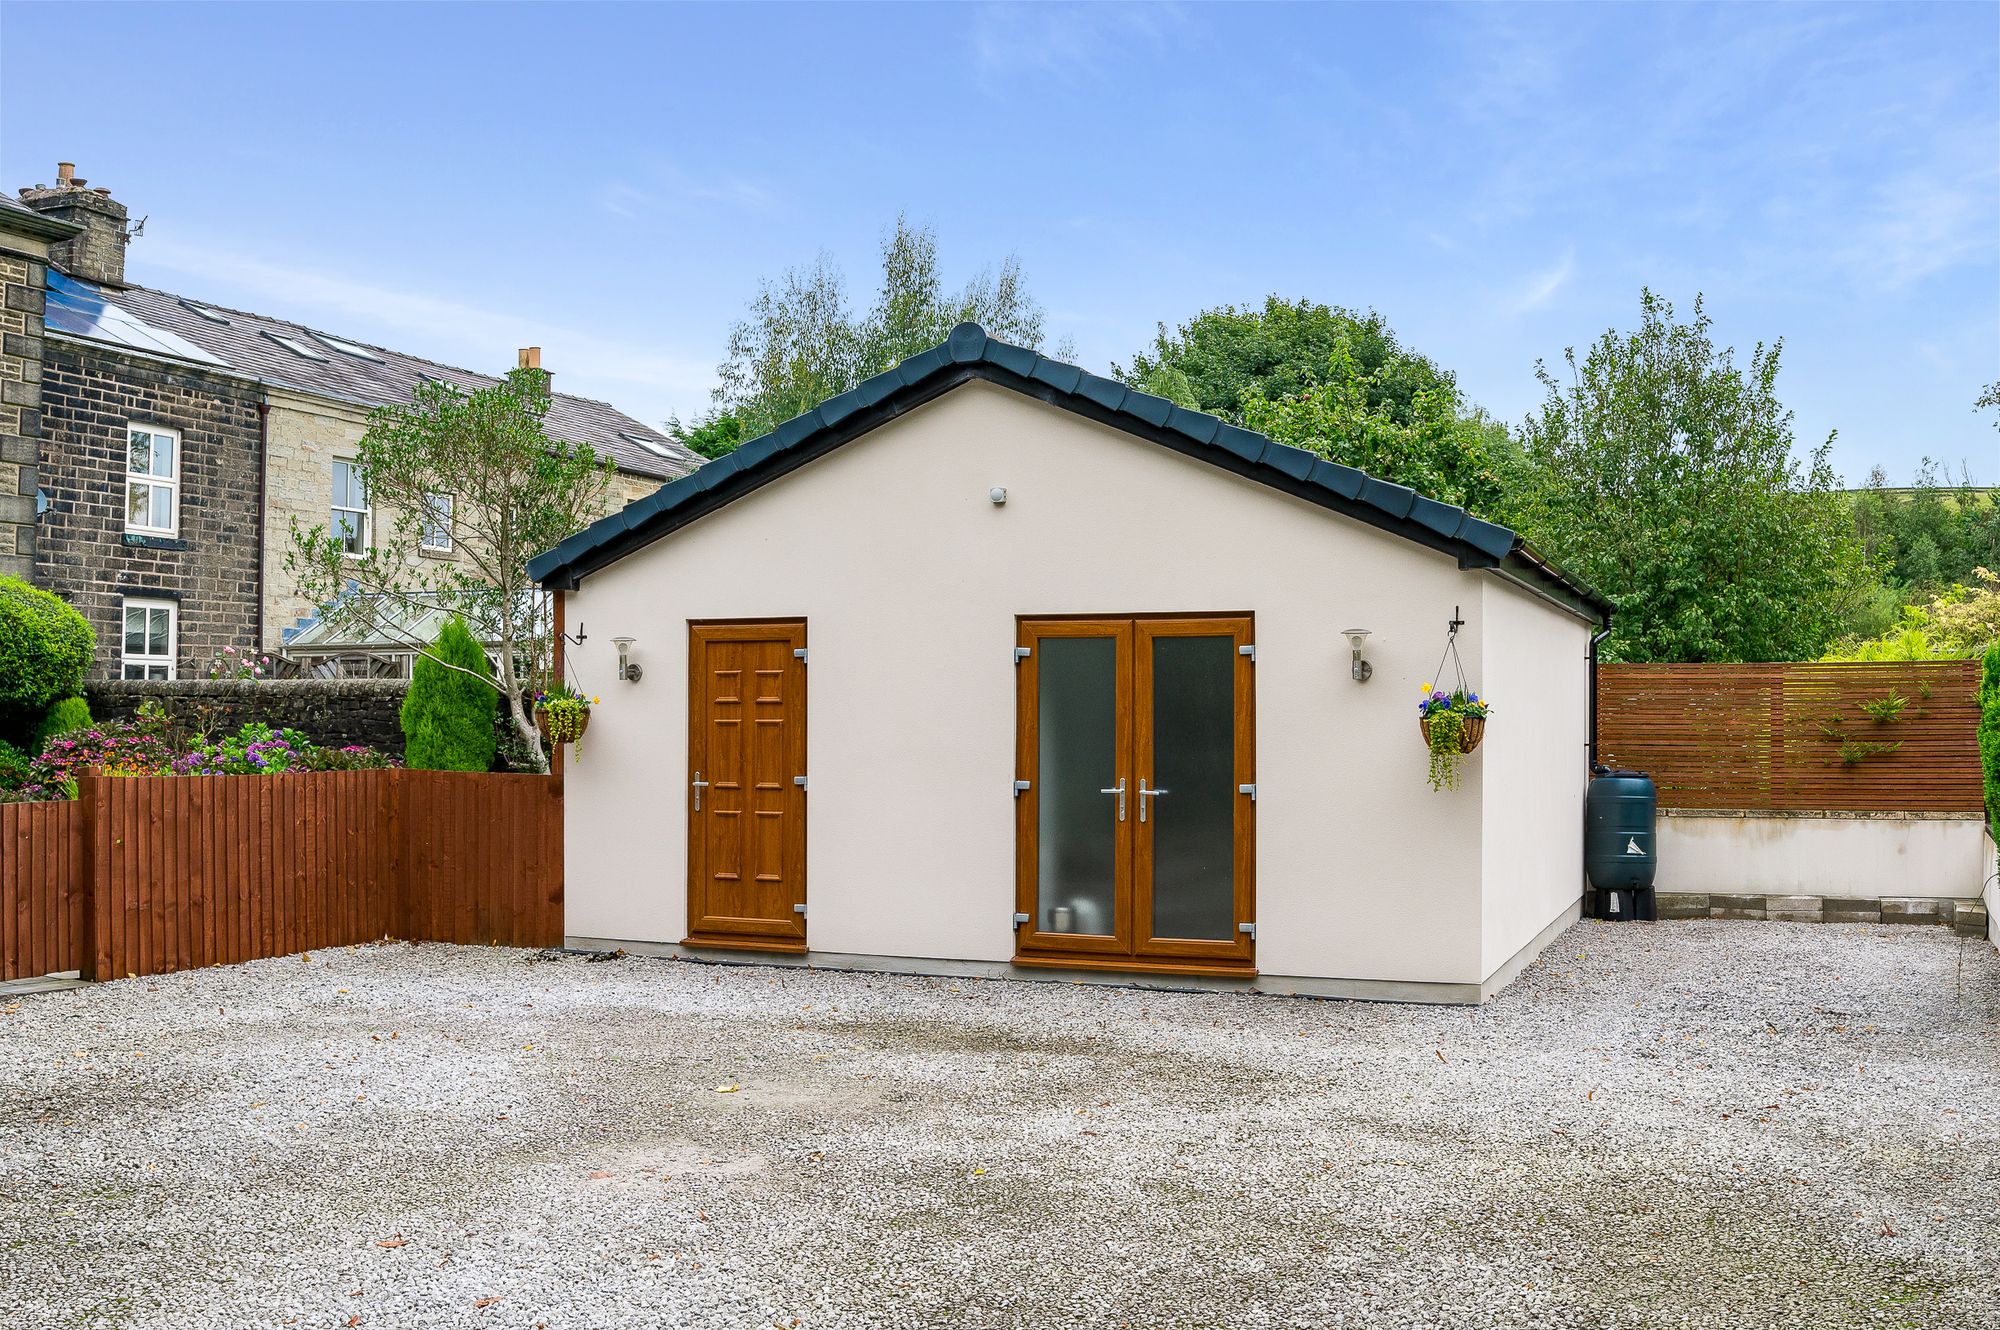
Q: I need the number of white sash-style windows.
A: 4